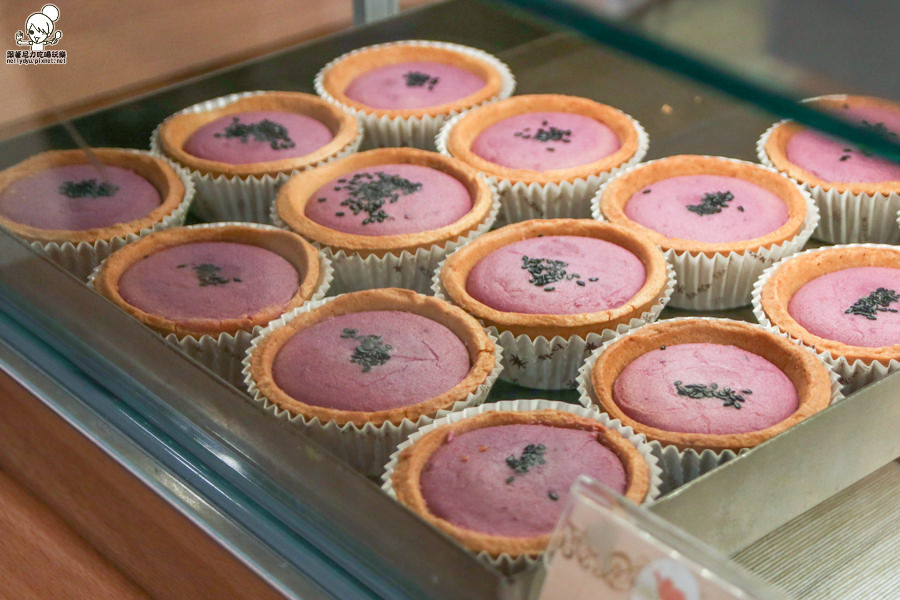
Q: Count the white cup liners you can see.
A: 13